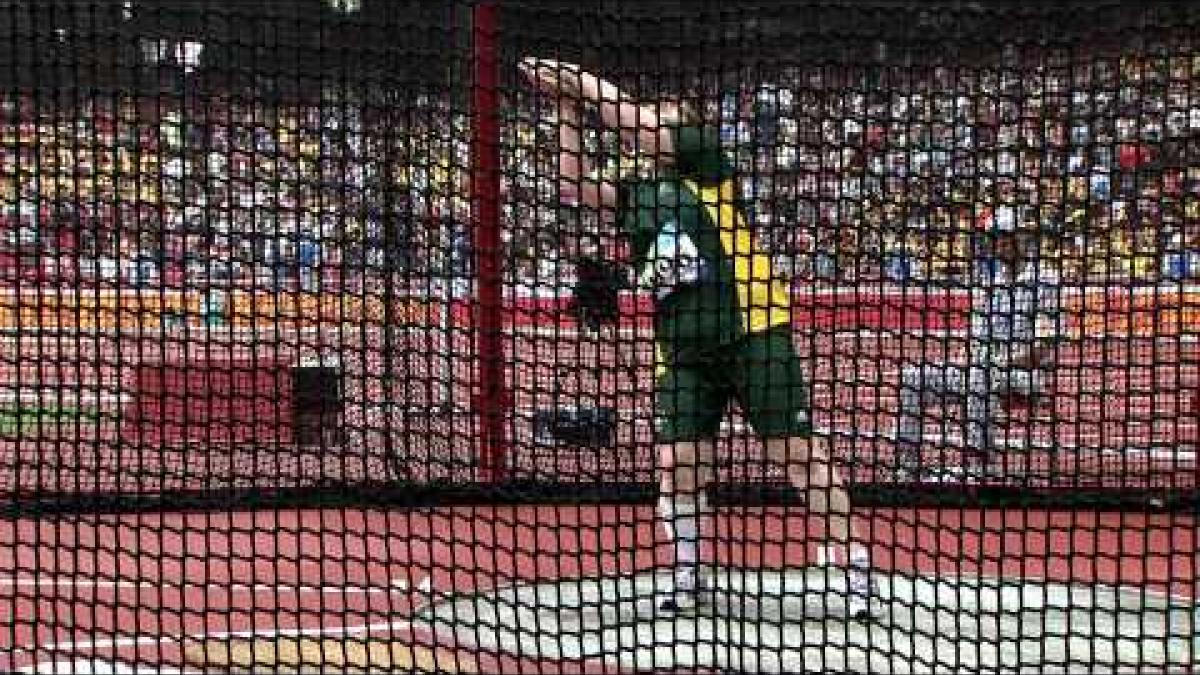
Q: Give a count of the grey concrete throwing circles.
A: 1